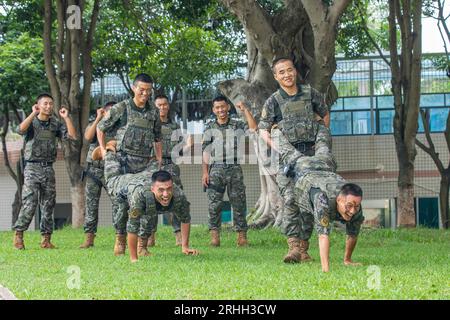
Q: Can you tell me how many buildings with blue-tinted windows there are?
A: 1